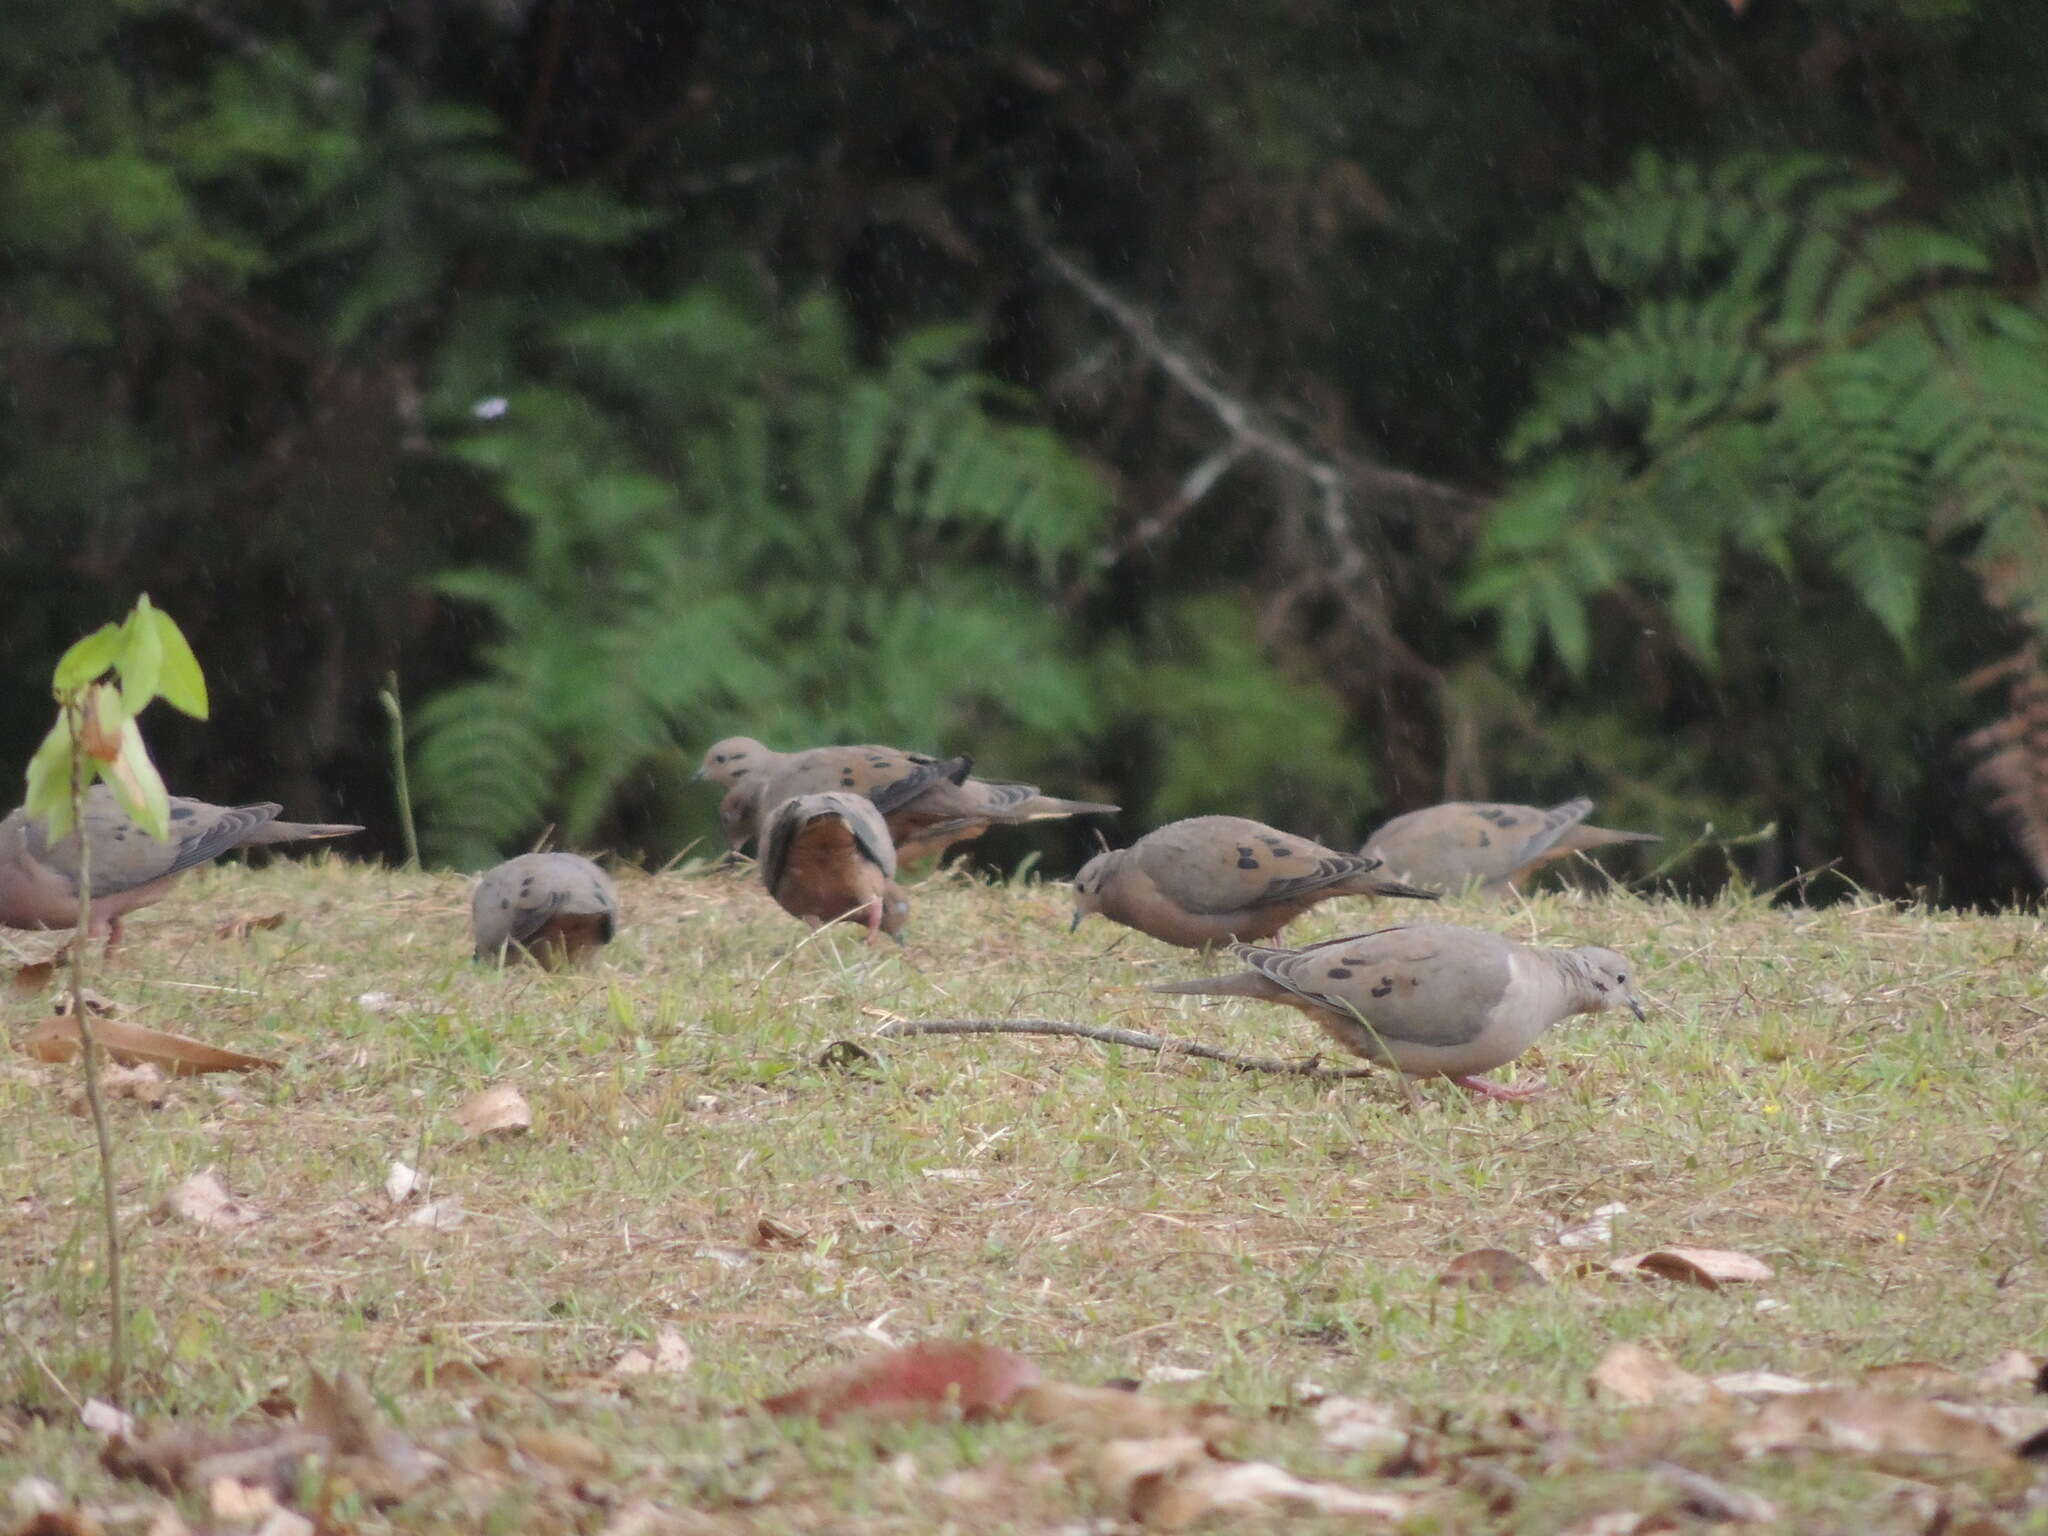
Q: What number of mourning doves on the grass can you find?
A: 8